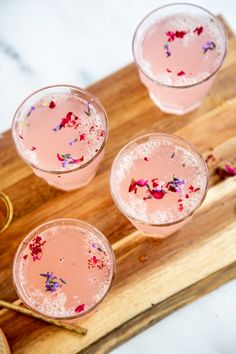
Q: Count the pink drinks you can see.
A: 4